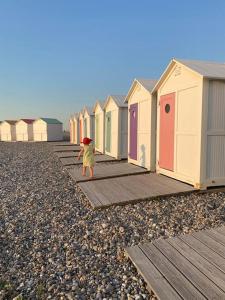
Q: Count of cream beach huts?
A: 11